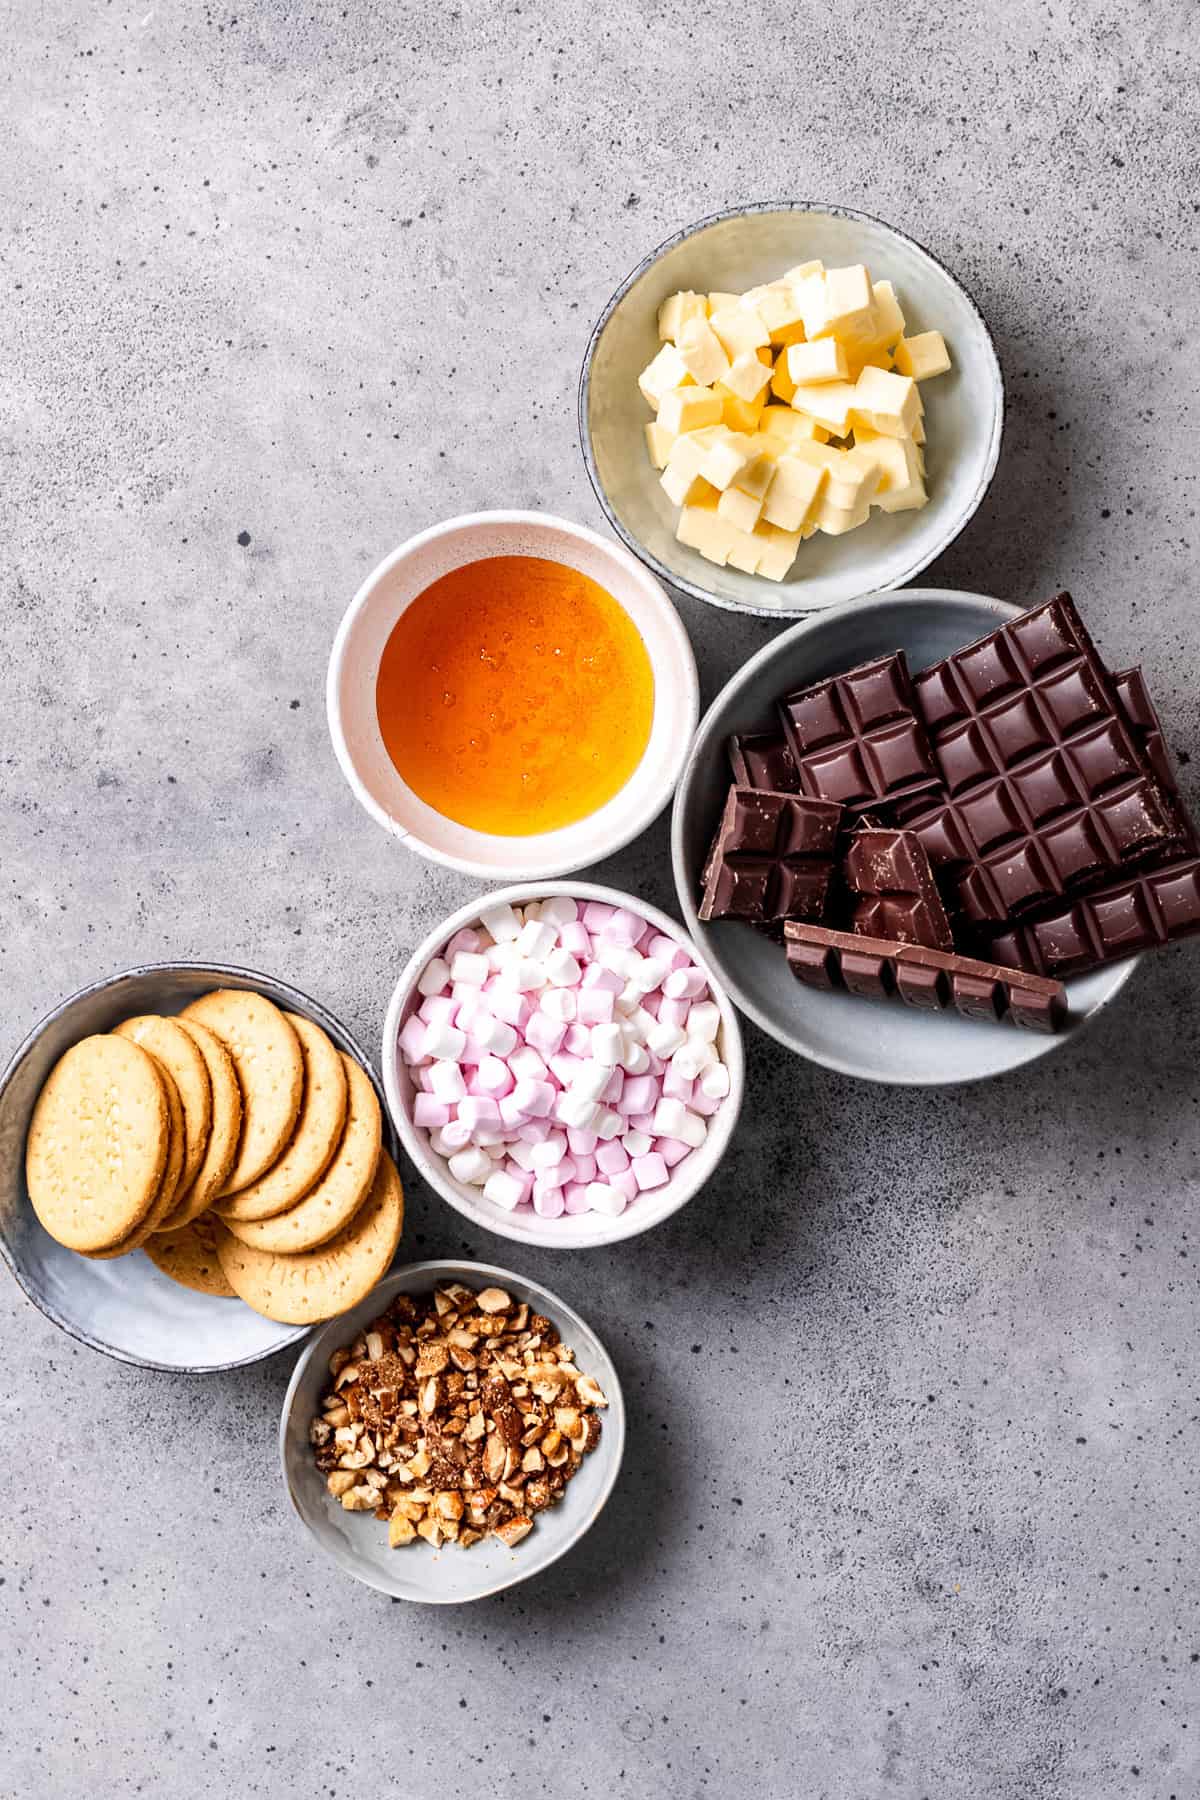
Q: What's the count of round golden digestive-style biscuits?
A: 9